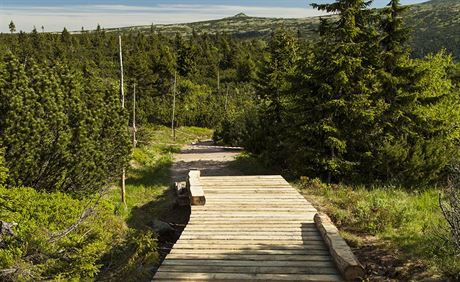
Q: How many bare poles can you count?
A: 5